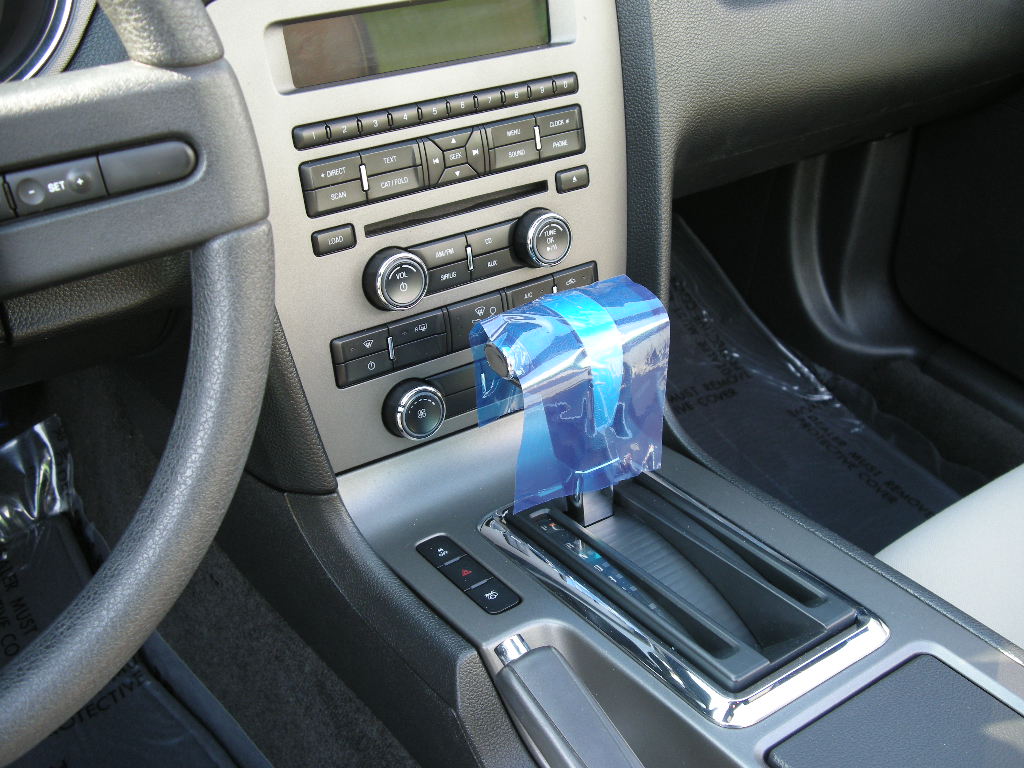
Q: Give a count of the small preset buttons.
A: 10